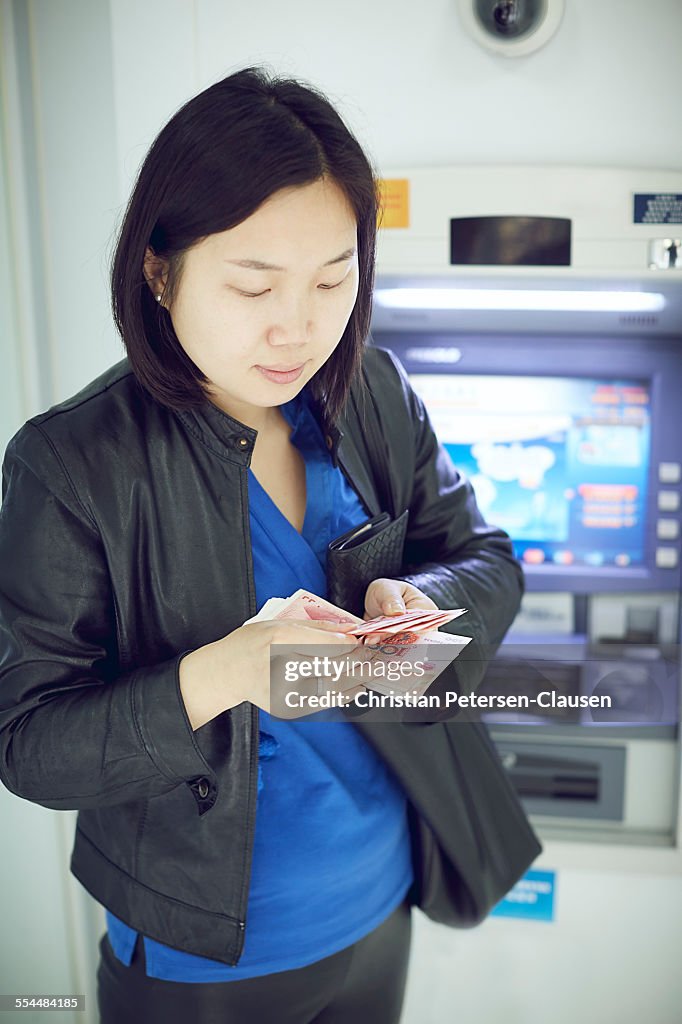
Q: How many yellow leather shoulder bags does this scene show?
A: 0